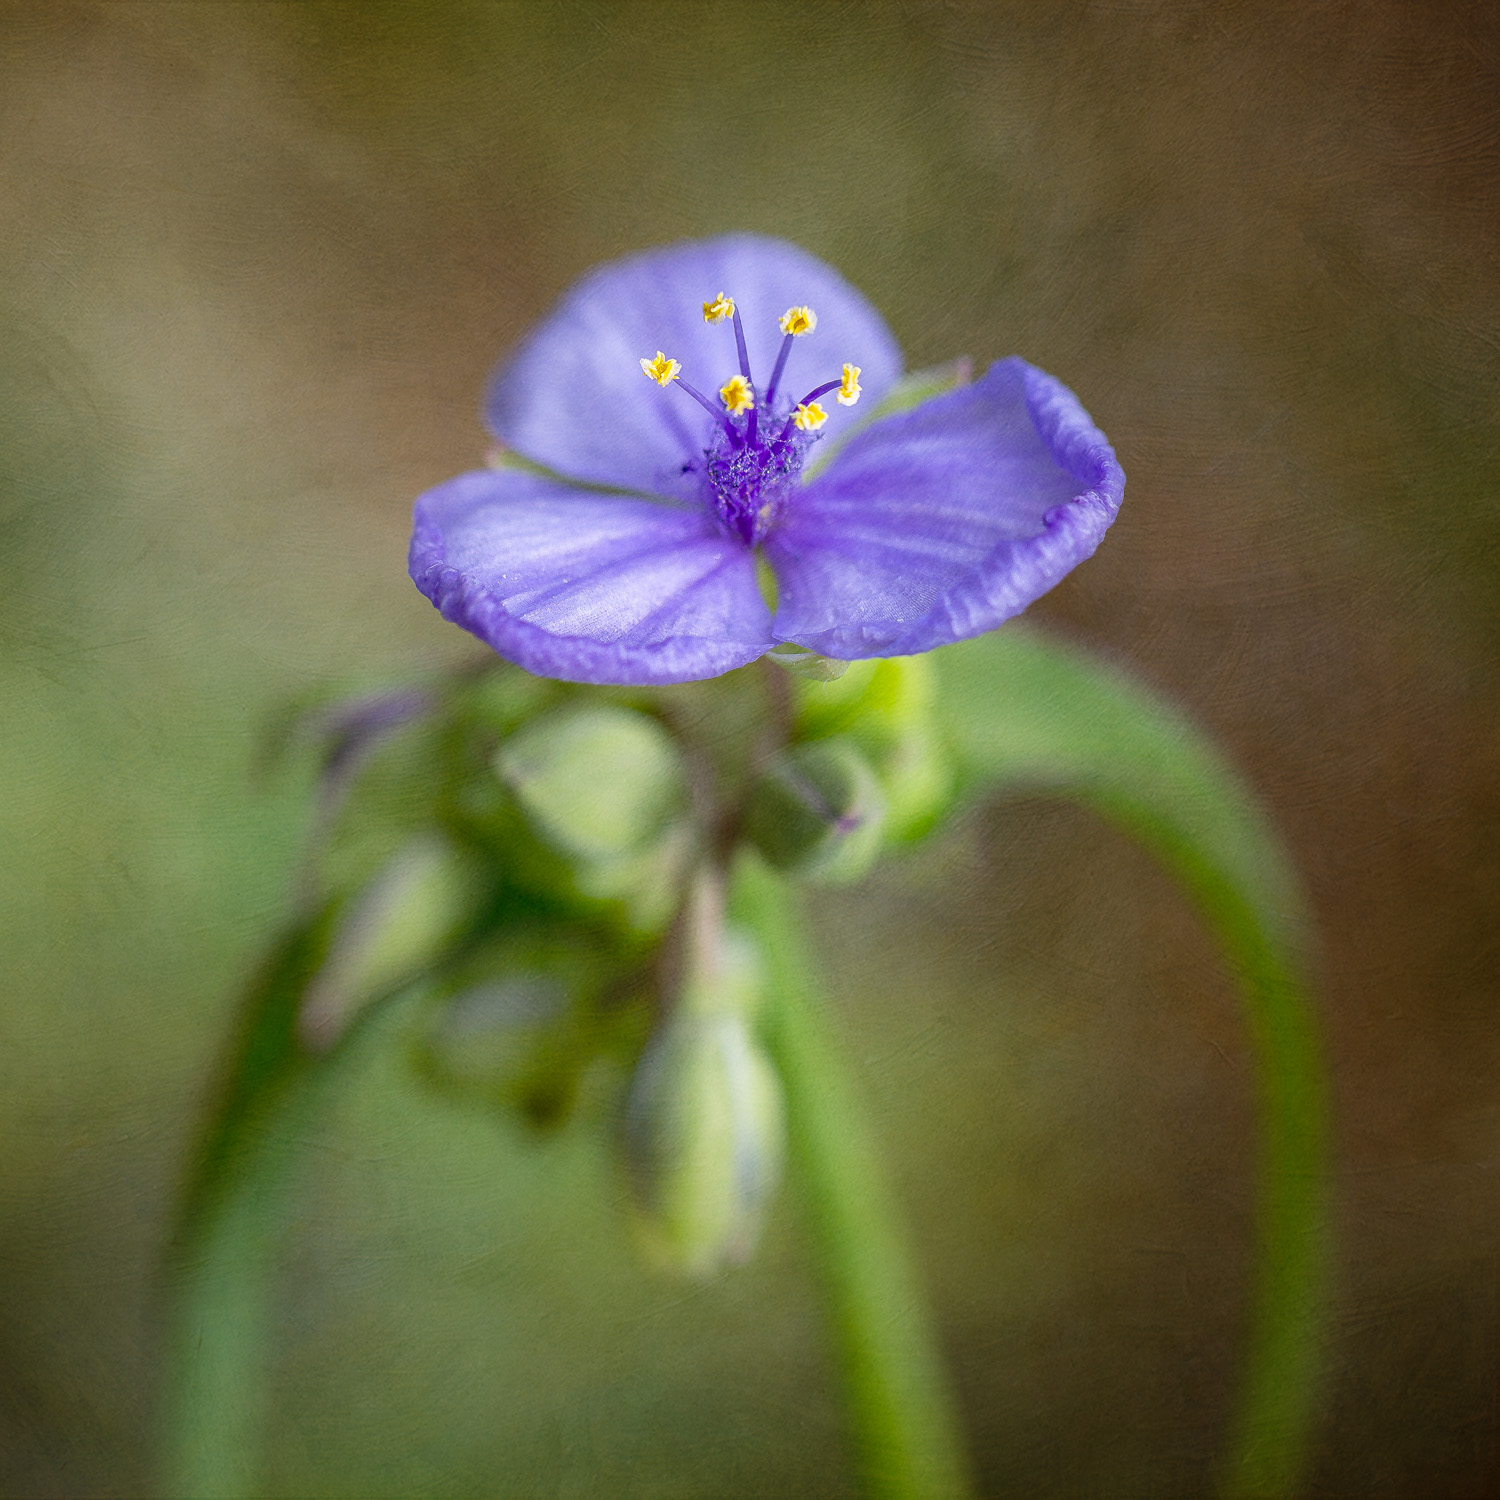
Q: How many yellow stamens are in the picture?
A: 6